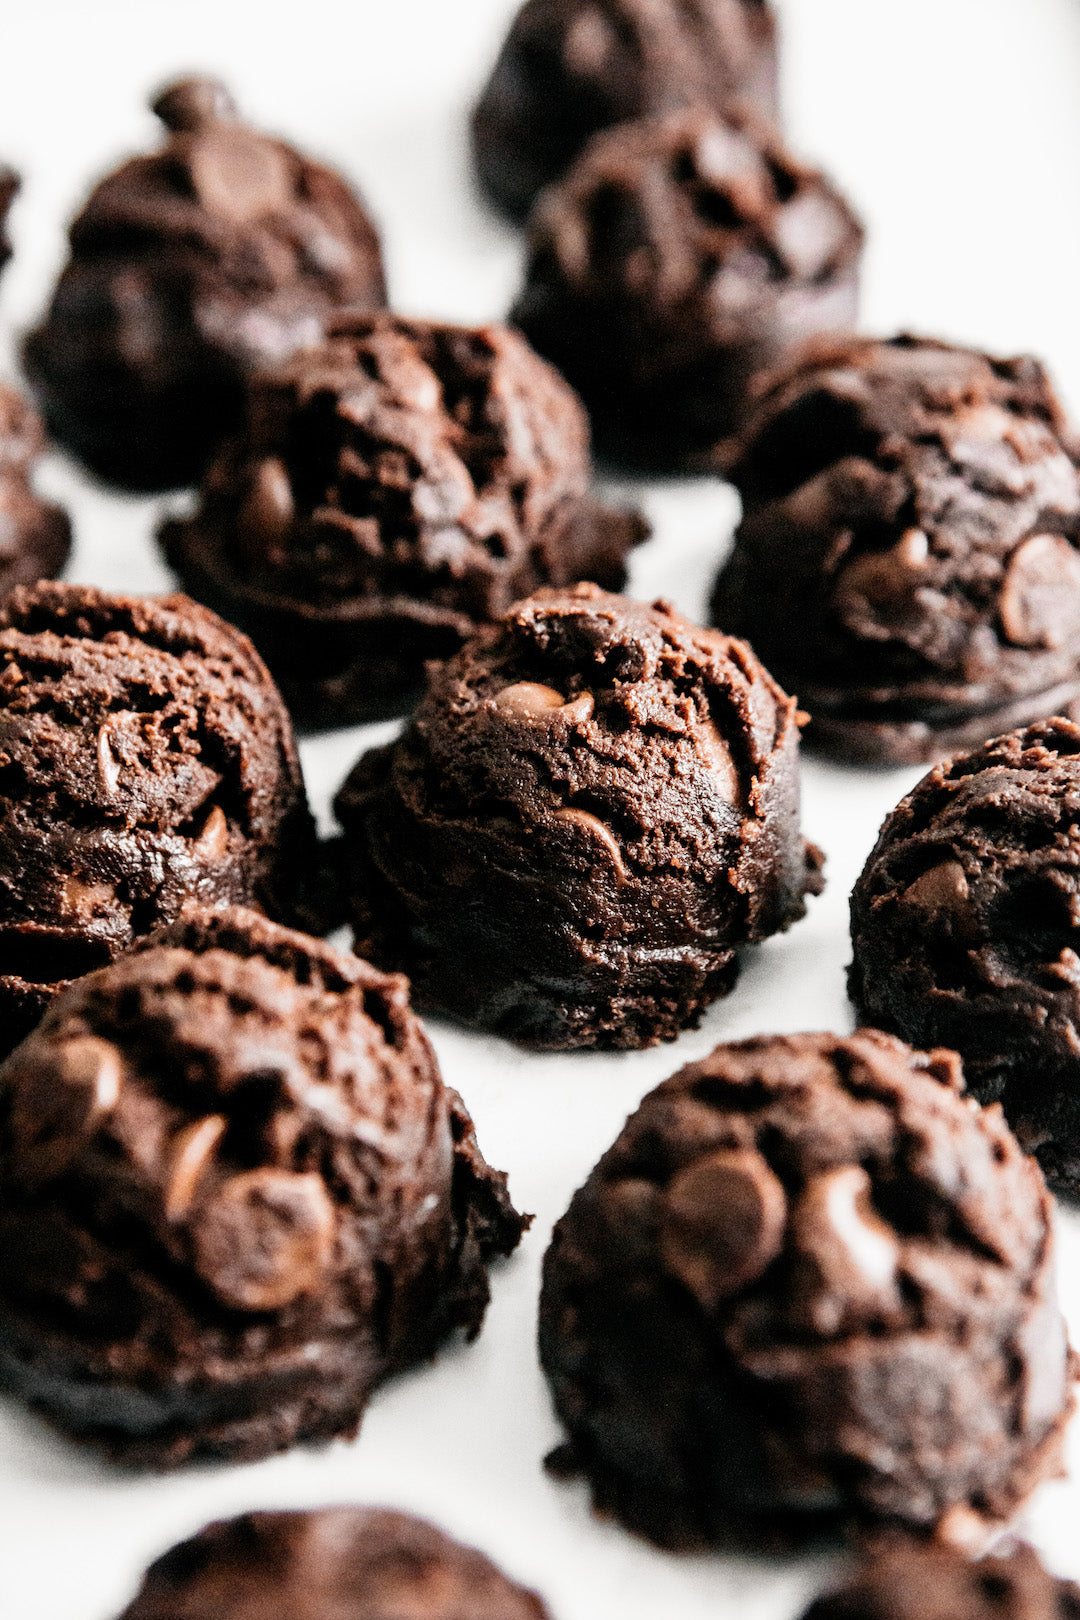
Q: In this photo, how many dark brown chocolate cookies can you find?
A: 14